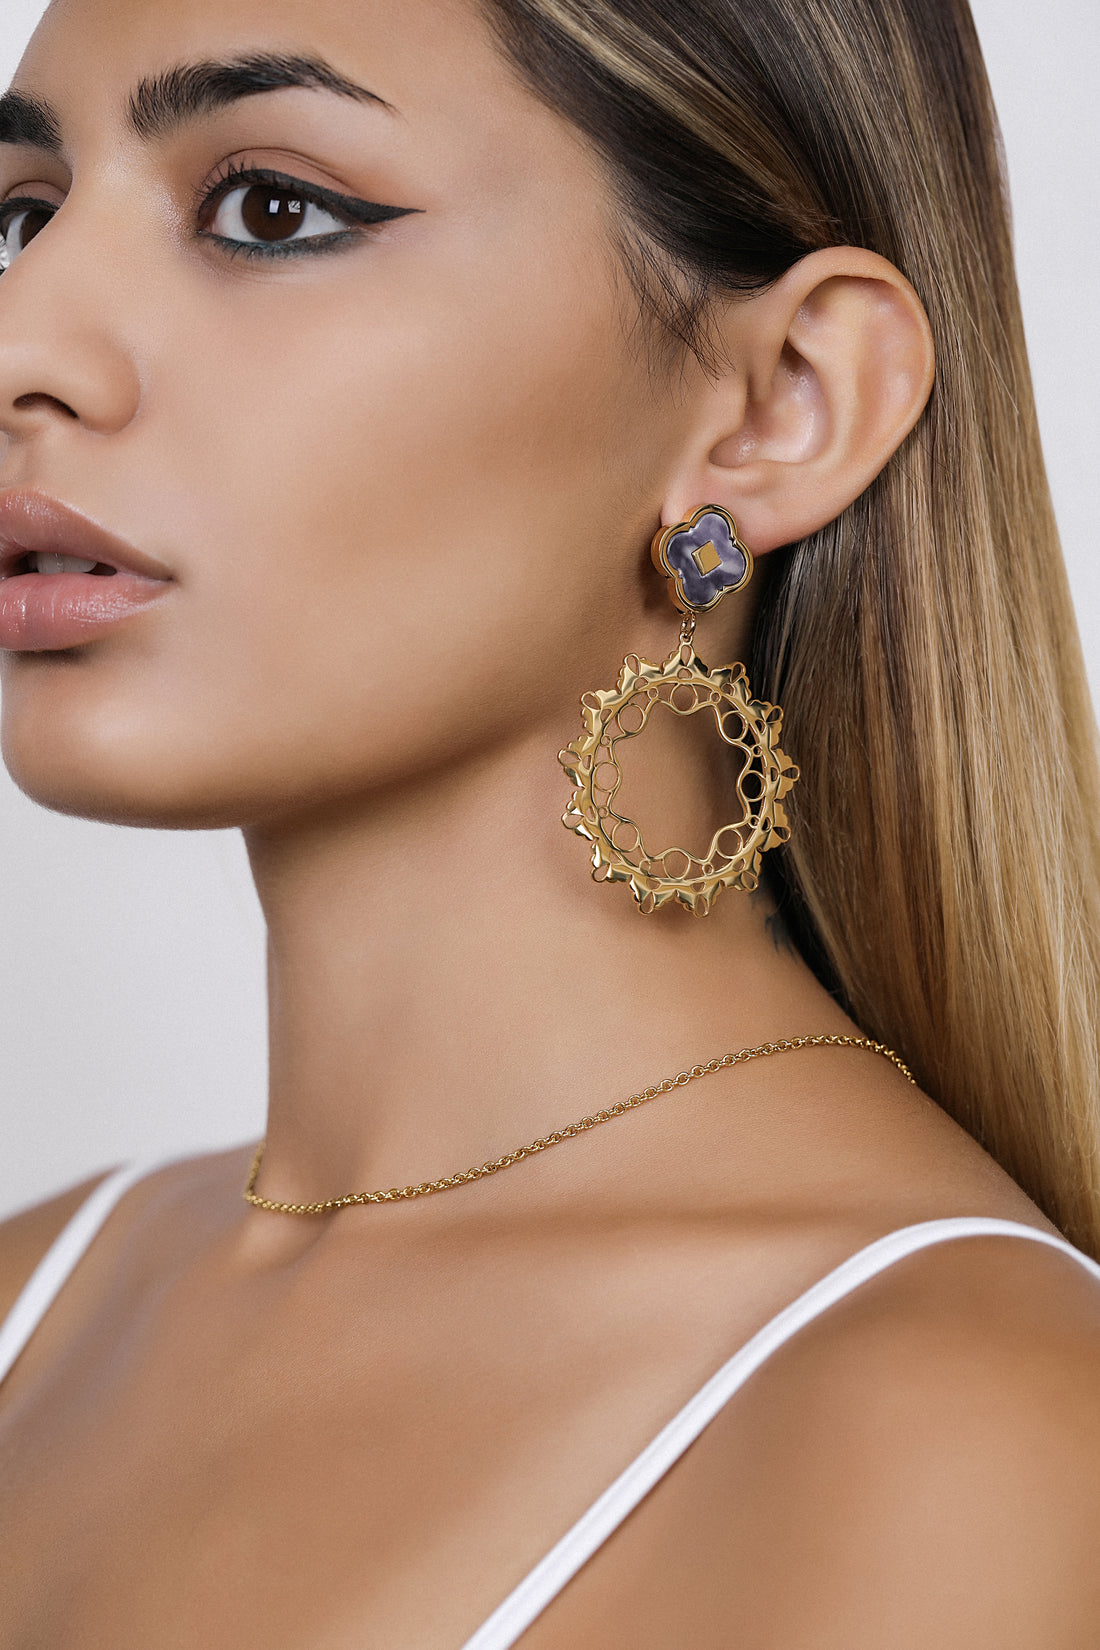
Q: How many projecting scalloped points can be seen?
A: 13